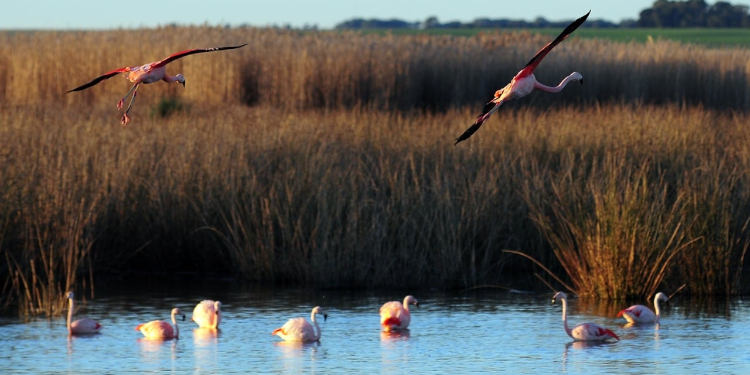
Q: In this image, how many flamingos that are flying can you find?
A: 2